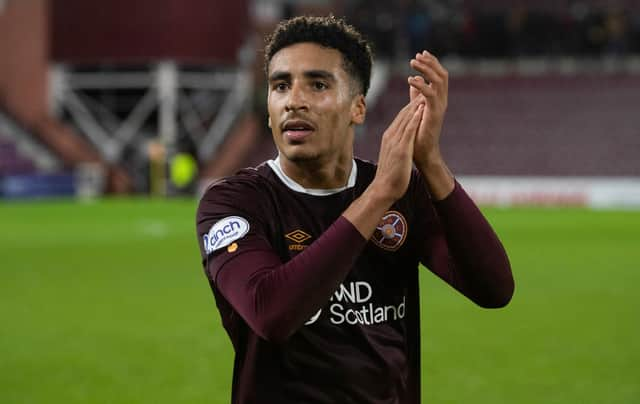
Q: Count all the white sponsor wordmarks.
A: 1